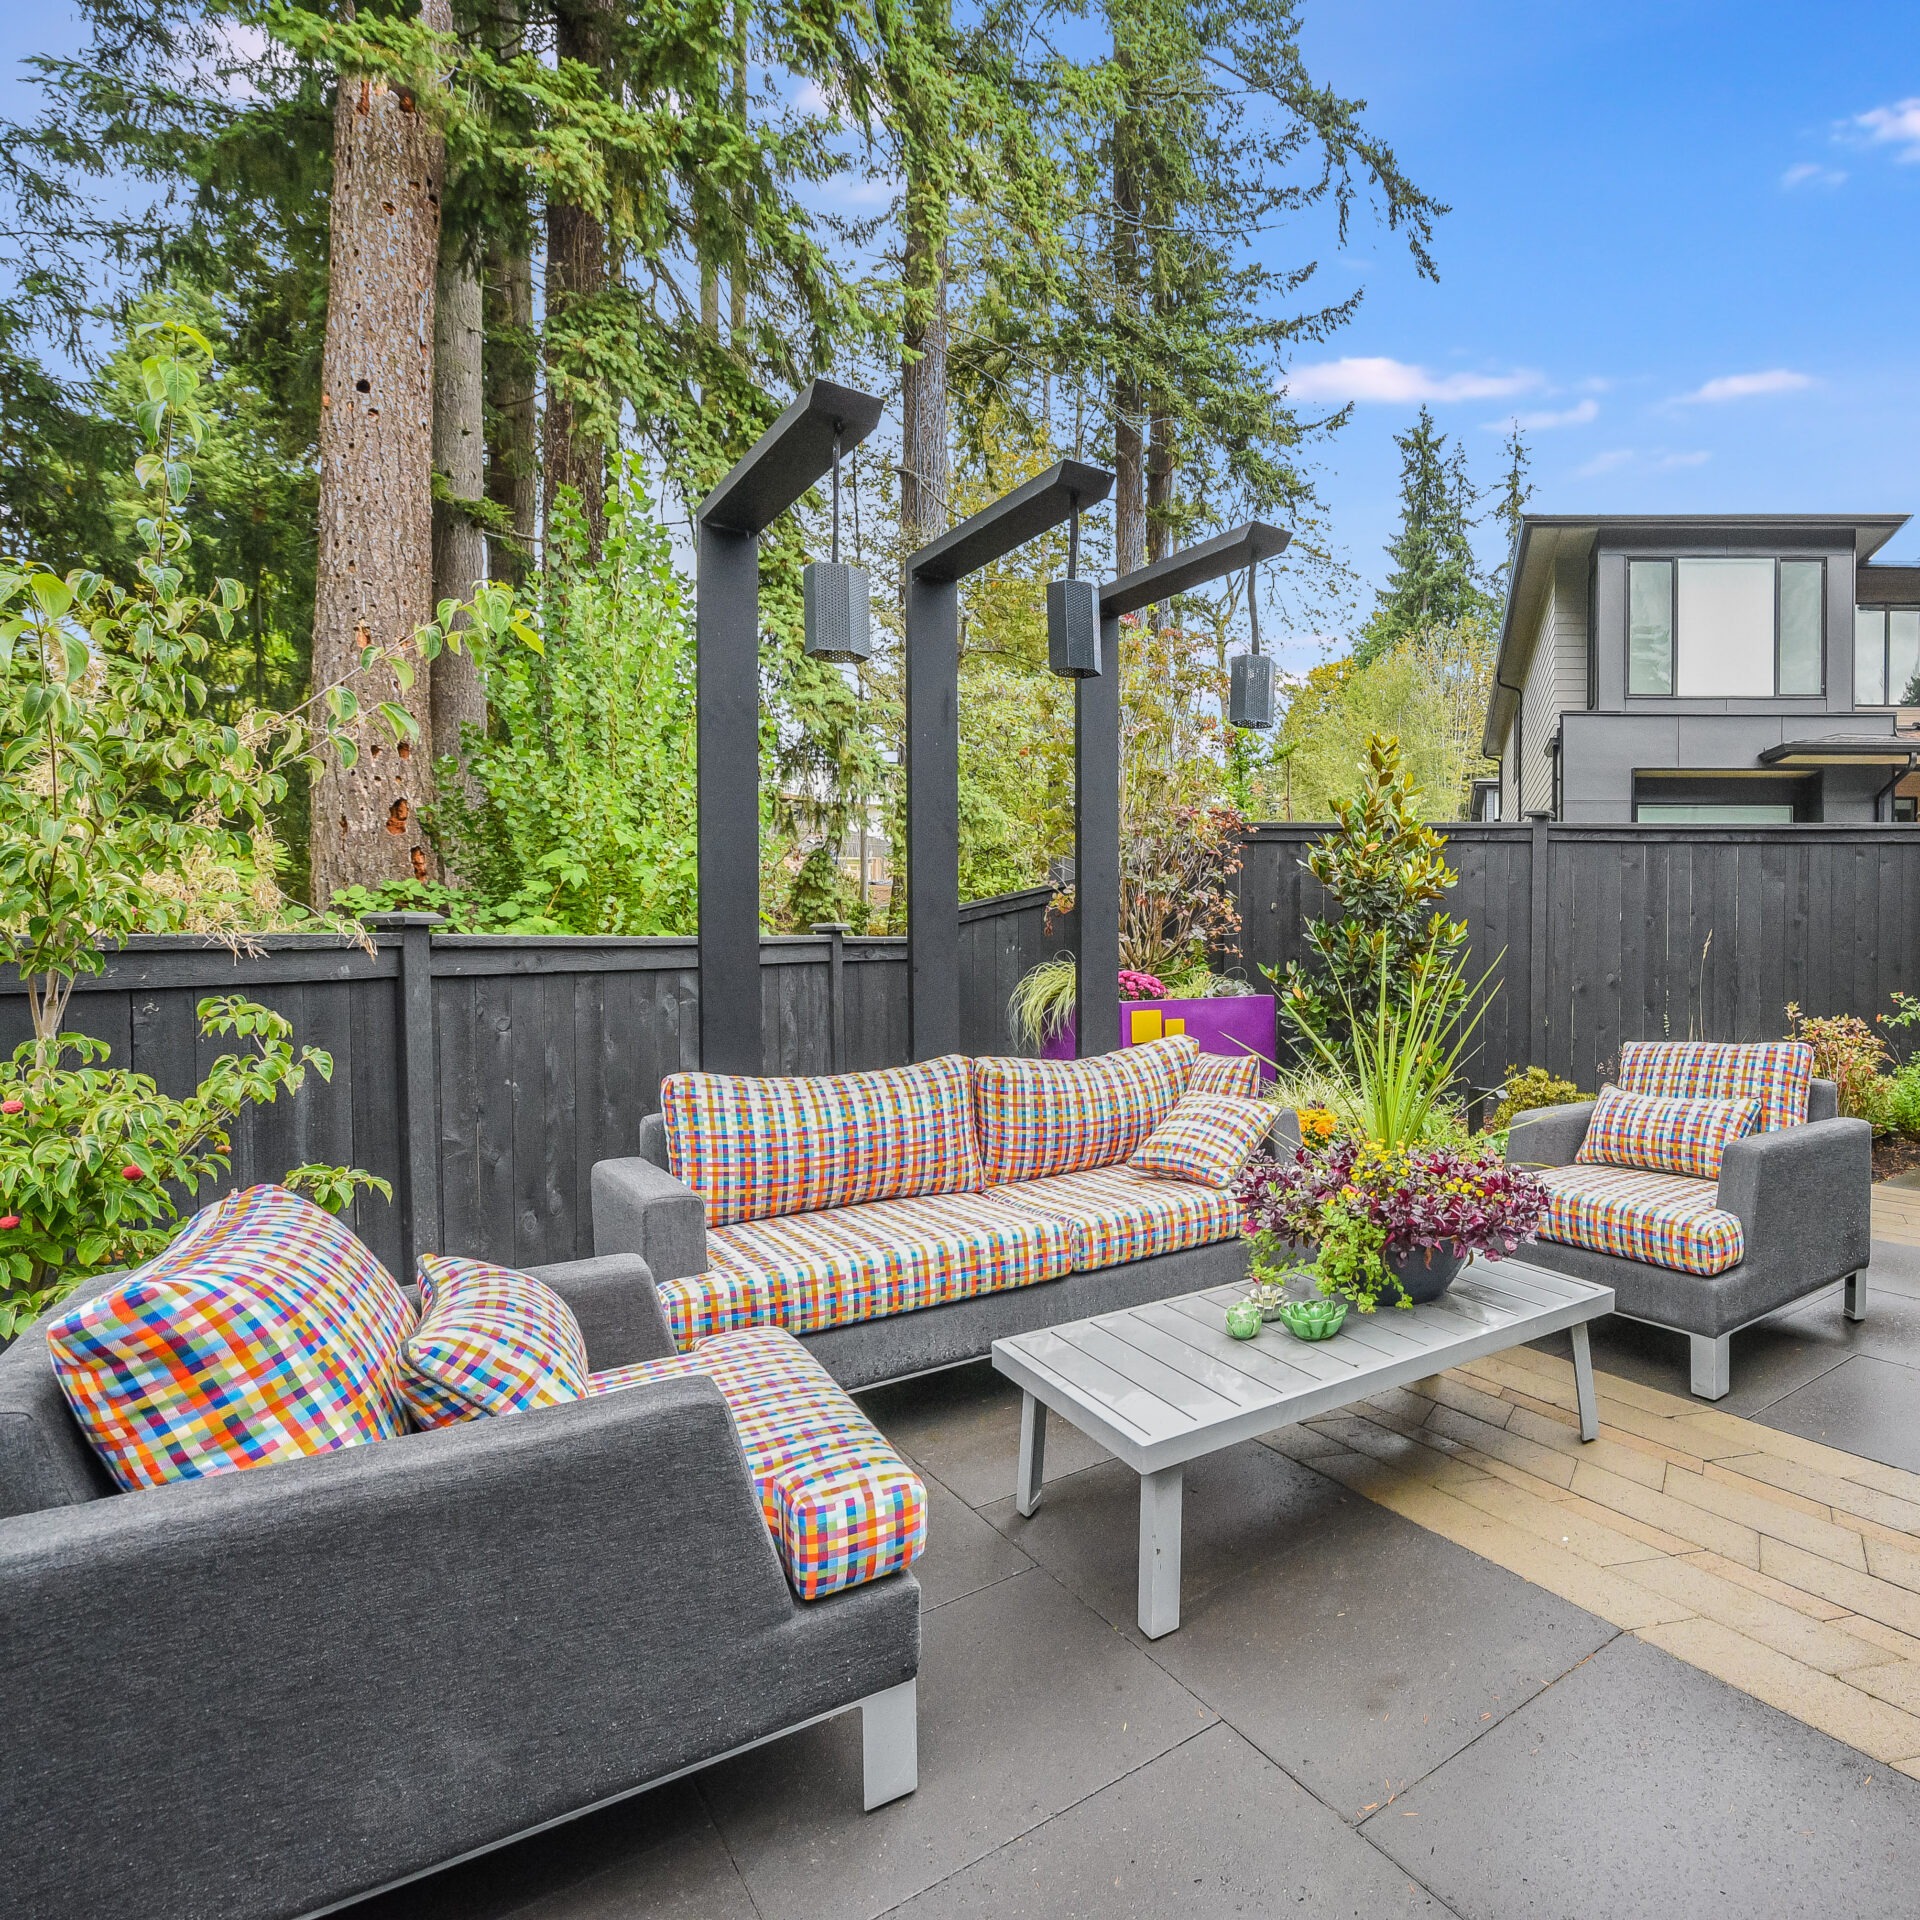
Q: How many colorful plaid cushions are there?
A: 12